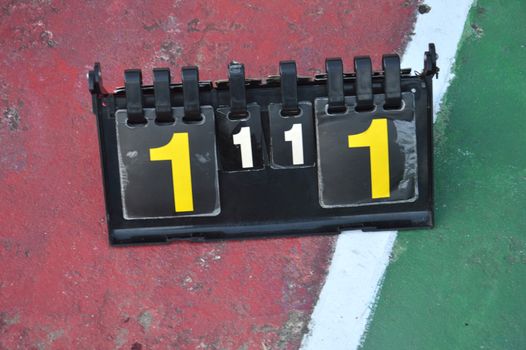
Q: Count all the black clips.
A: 8